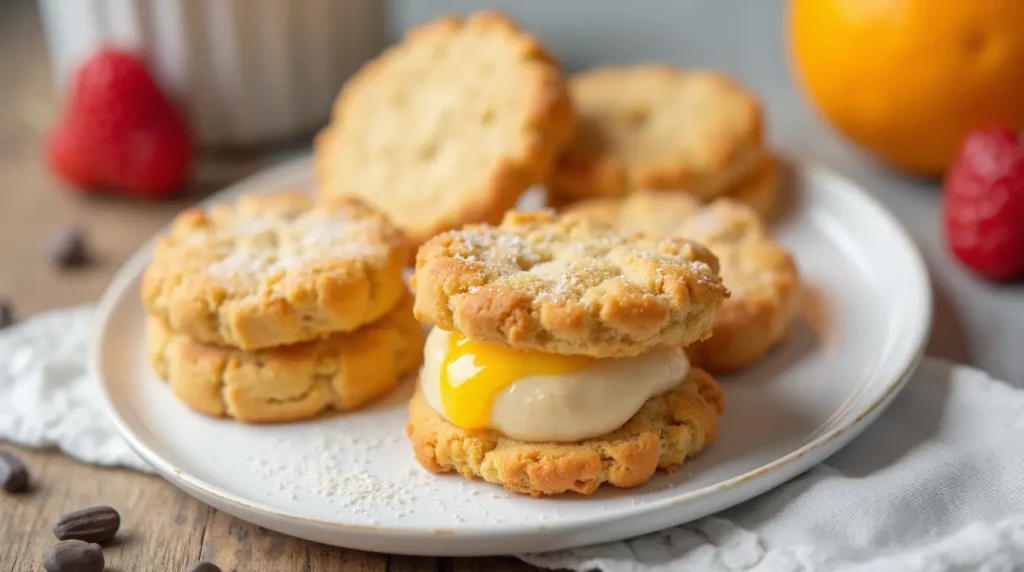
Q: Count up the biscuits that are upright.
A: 1